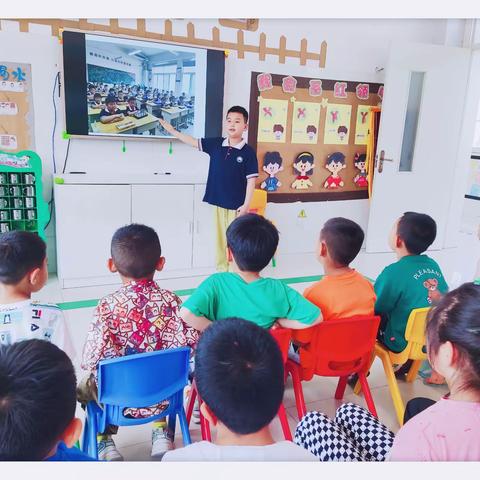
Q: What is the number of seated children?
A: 8